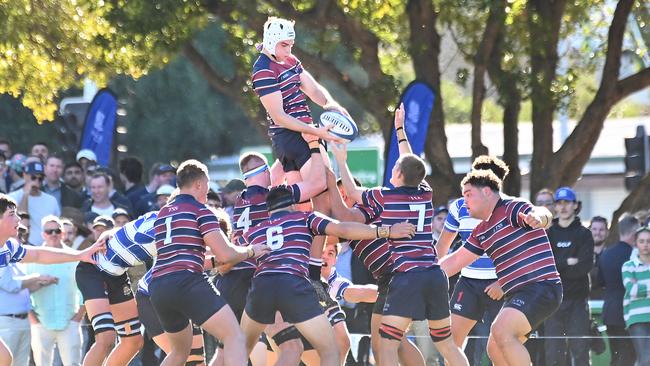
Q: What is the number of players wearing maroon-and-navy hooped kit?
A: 7